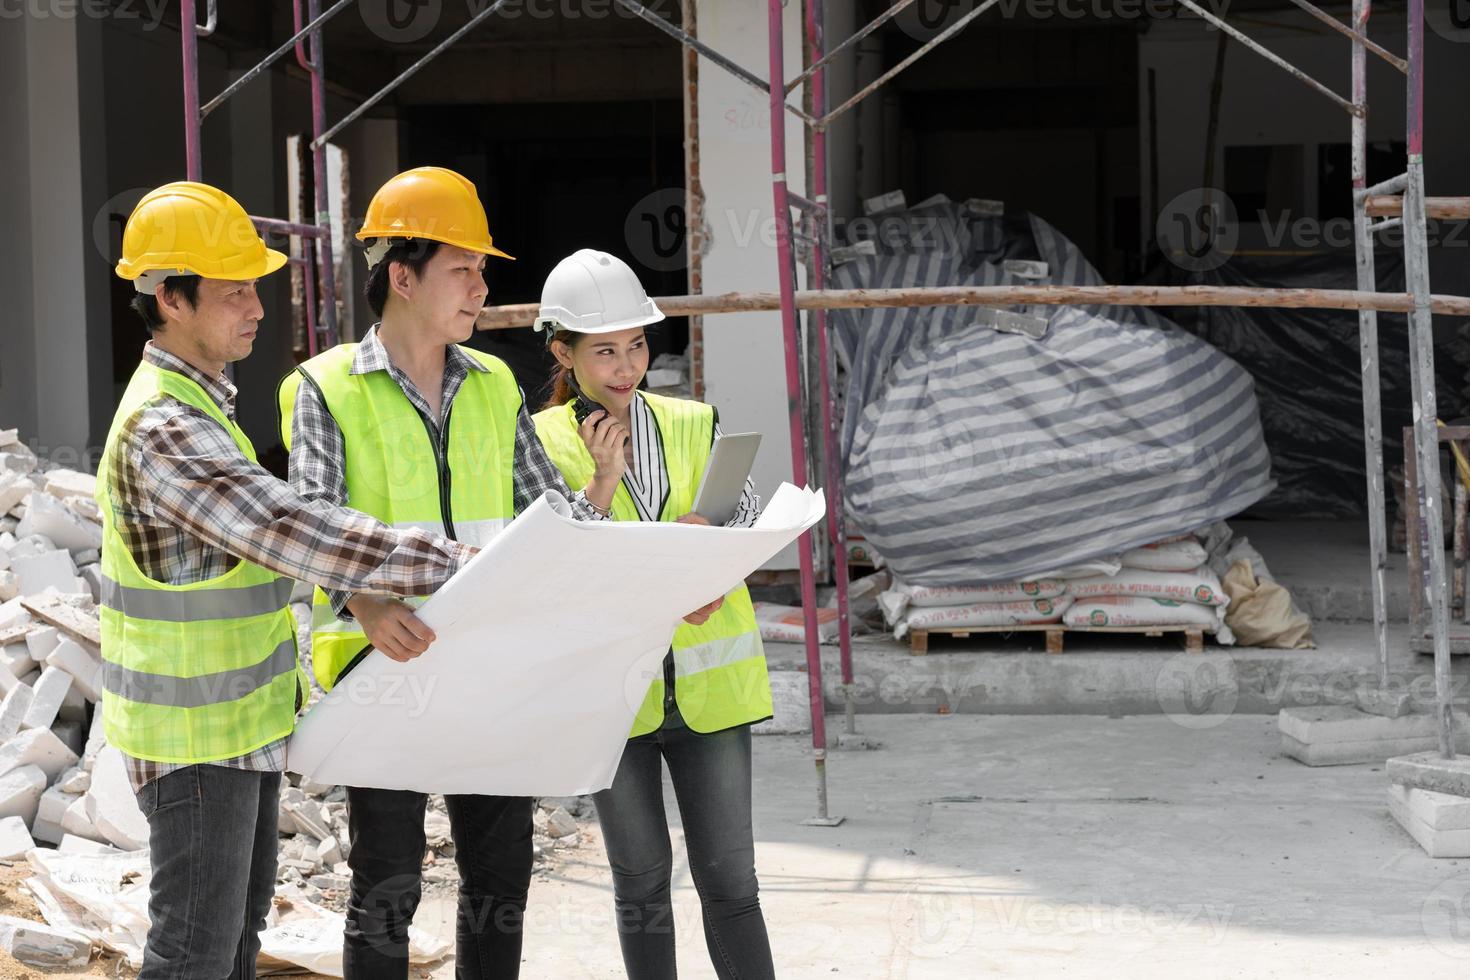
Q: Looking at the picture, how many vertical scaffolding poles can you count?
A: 6